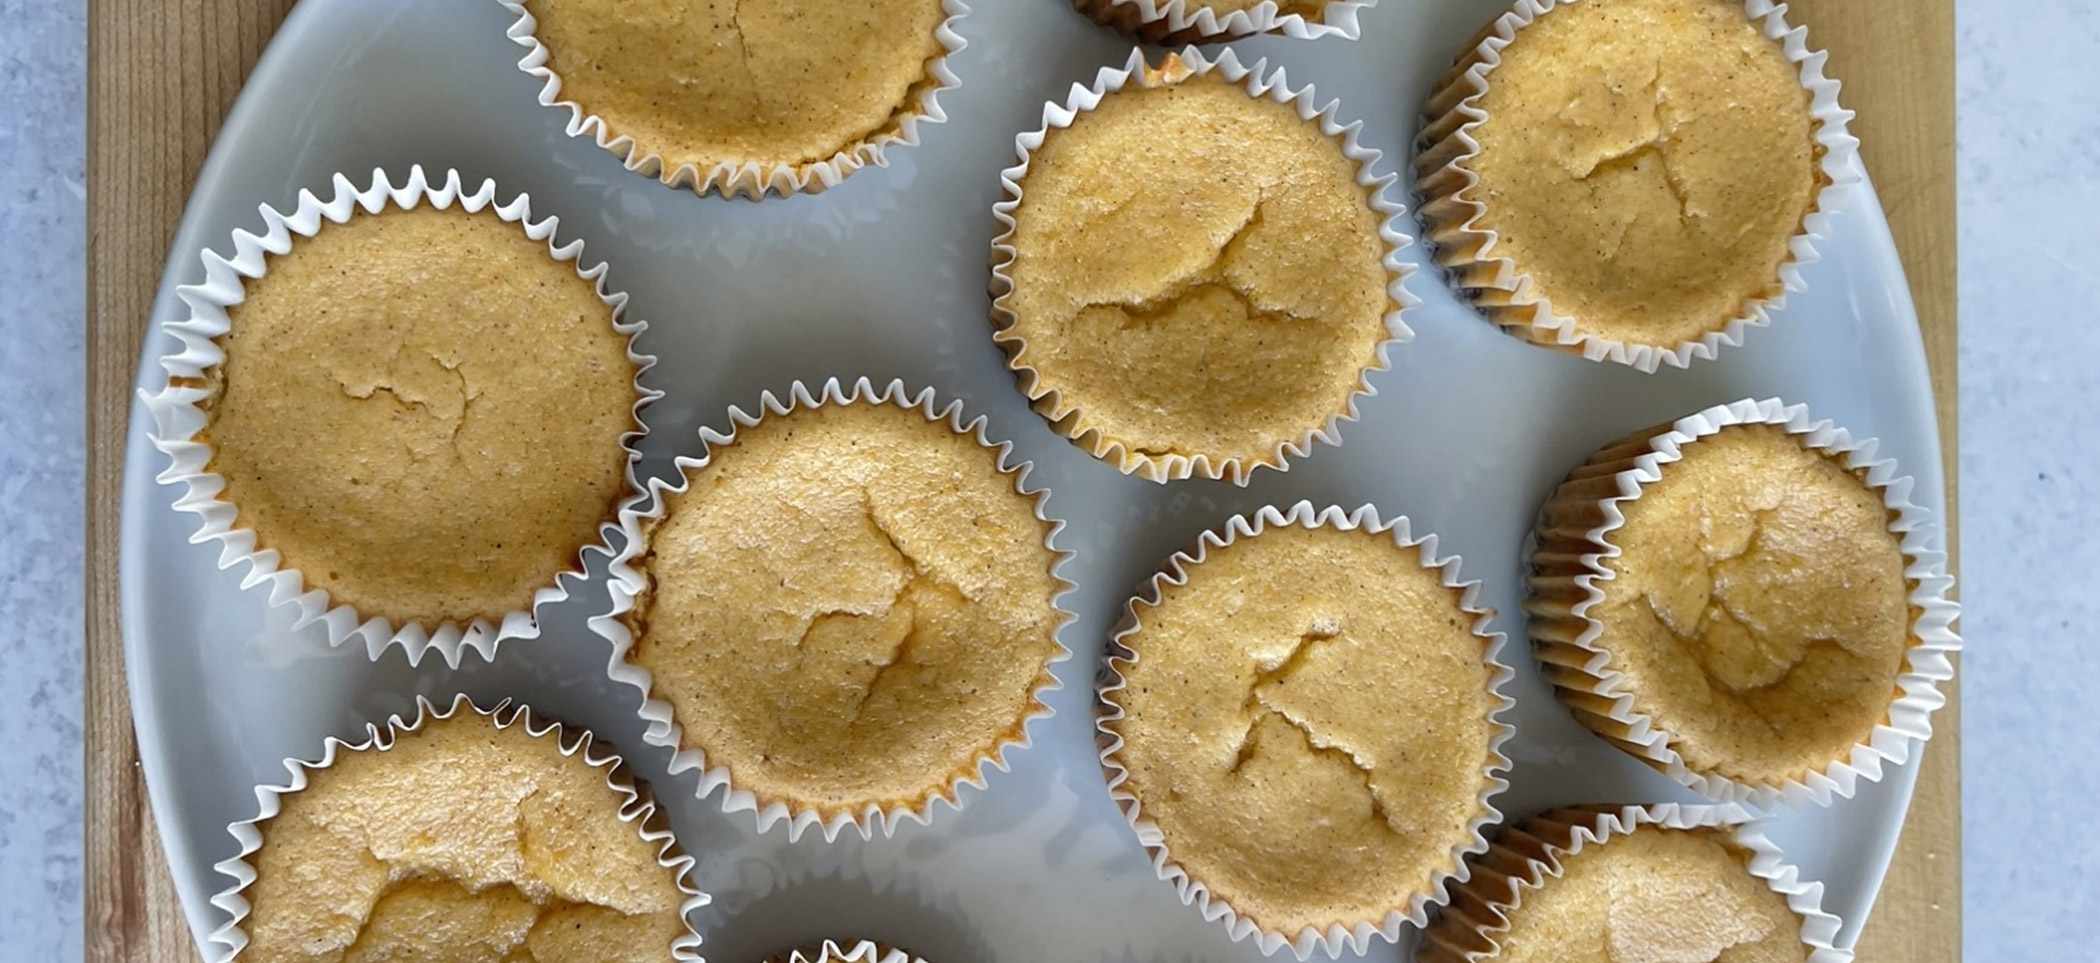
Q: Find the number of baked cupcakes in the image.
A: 11